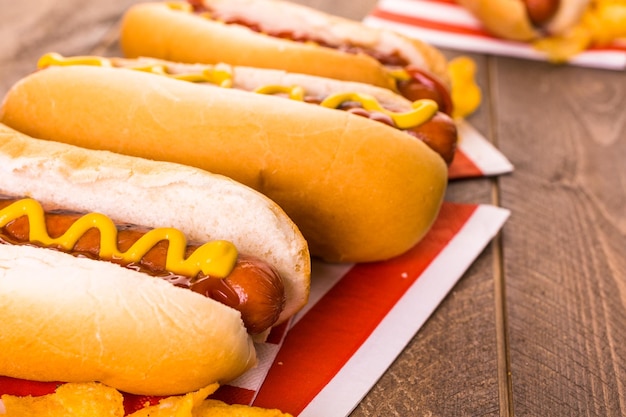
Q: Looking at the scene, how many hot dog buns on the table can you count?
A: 4